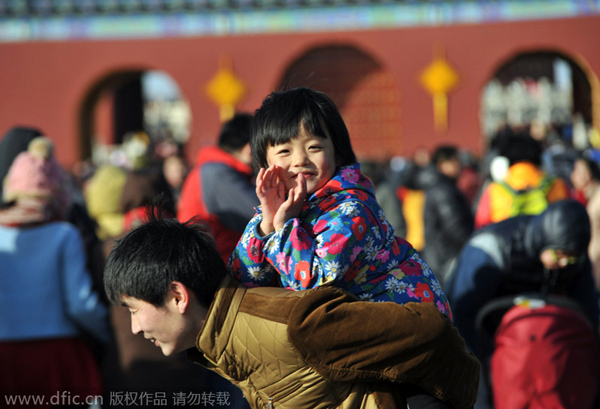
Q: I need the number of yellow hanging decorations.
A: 2